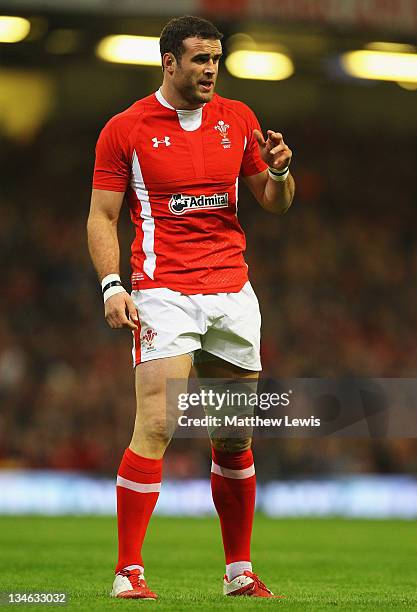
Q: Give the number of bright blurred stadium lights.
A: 4